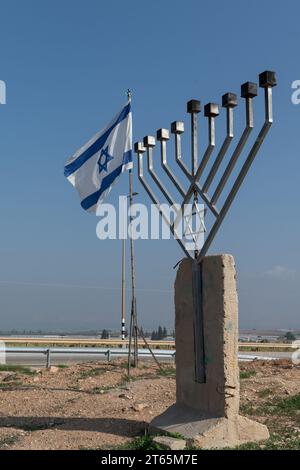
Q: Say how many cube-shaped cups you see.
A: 9